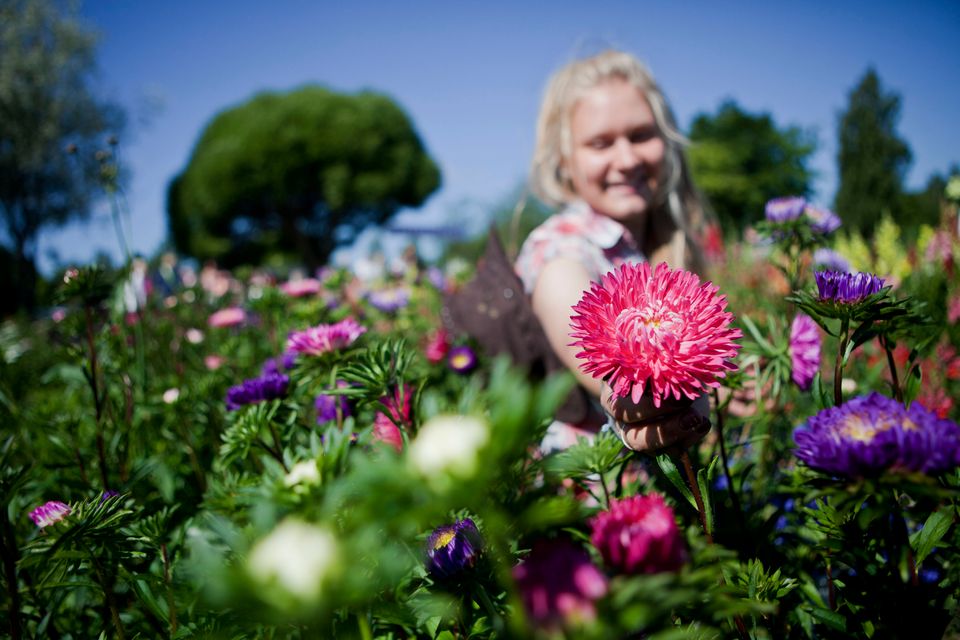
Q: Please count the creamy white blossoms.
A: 3